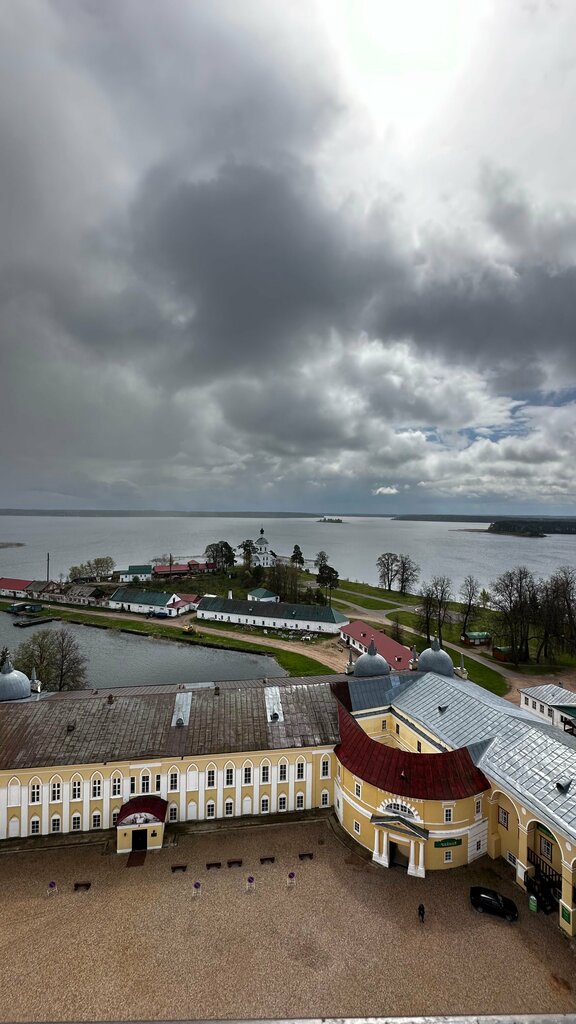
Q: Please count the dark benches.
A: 6